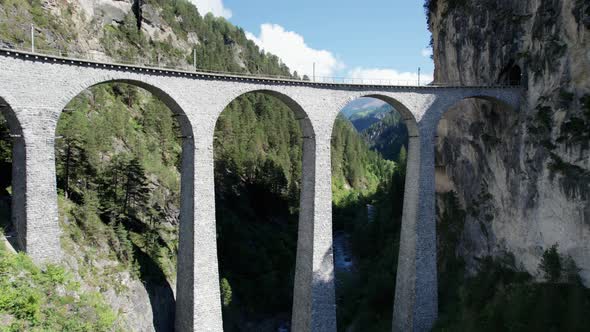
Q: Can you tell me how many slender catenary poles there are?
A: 4